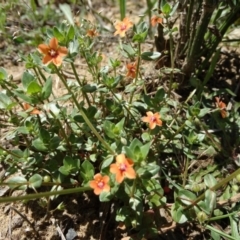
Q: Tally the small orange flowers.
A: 10